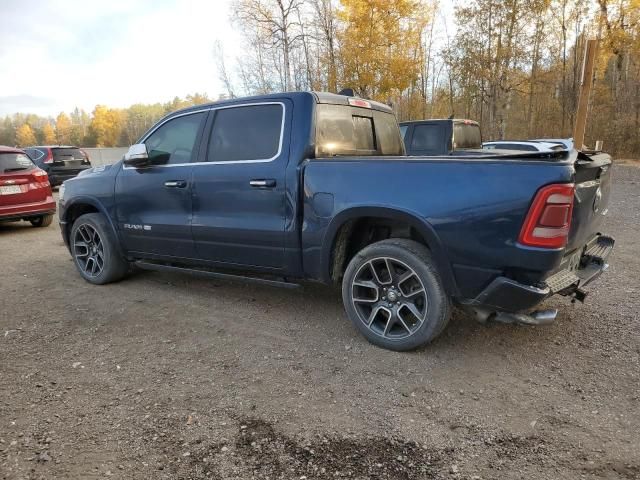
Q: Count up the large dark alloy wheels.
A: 2